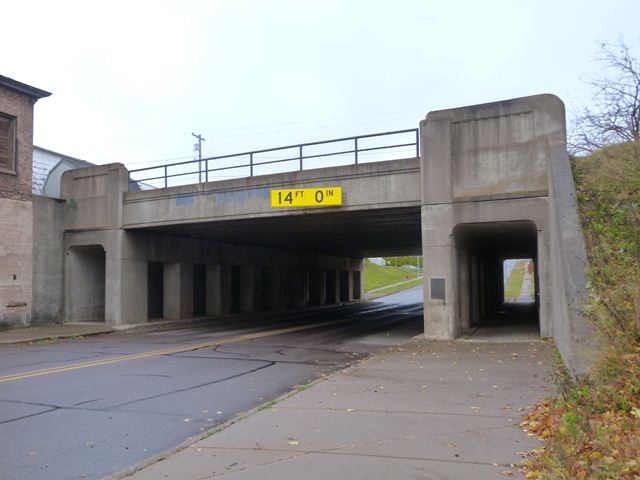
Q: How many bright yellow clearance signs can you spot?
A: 1